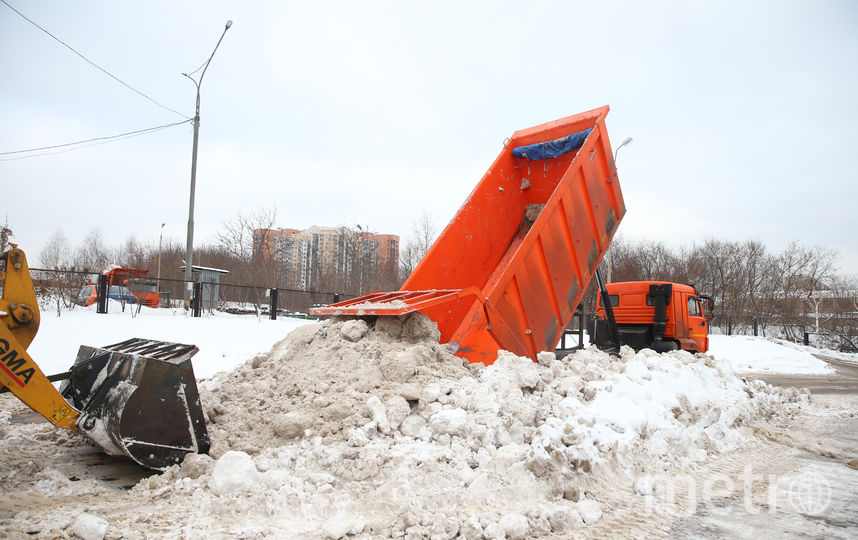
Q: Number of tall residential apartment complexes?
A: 1